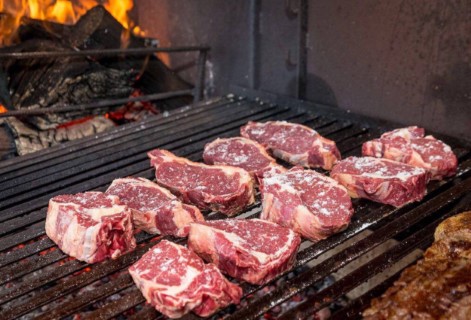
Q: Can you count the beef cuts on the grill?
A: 10